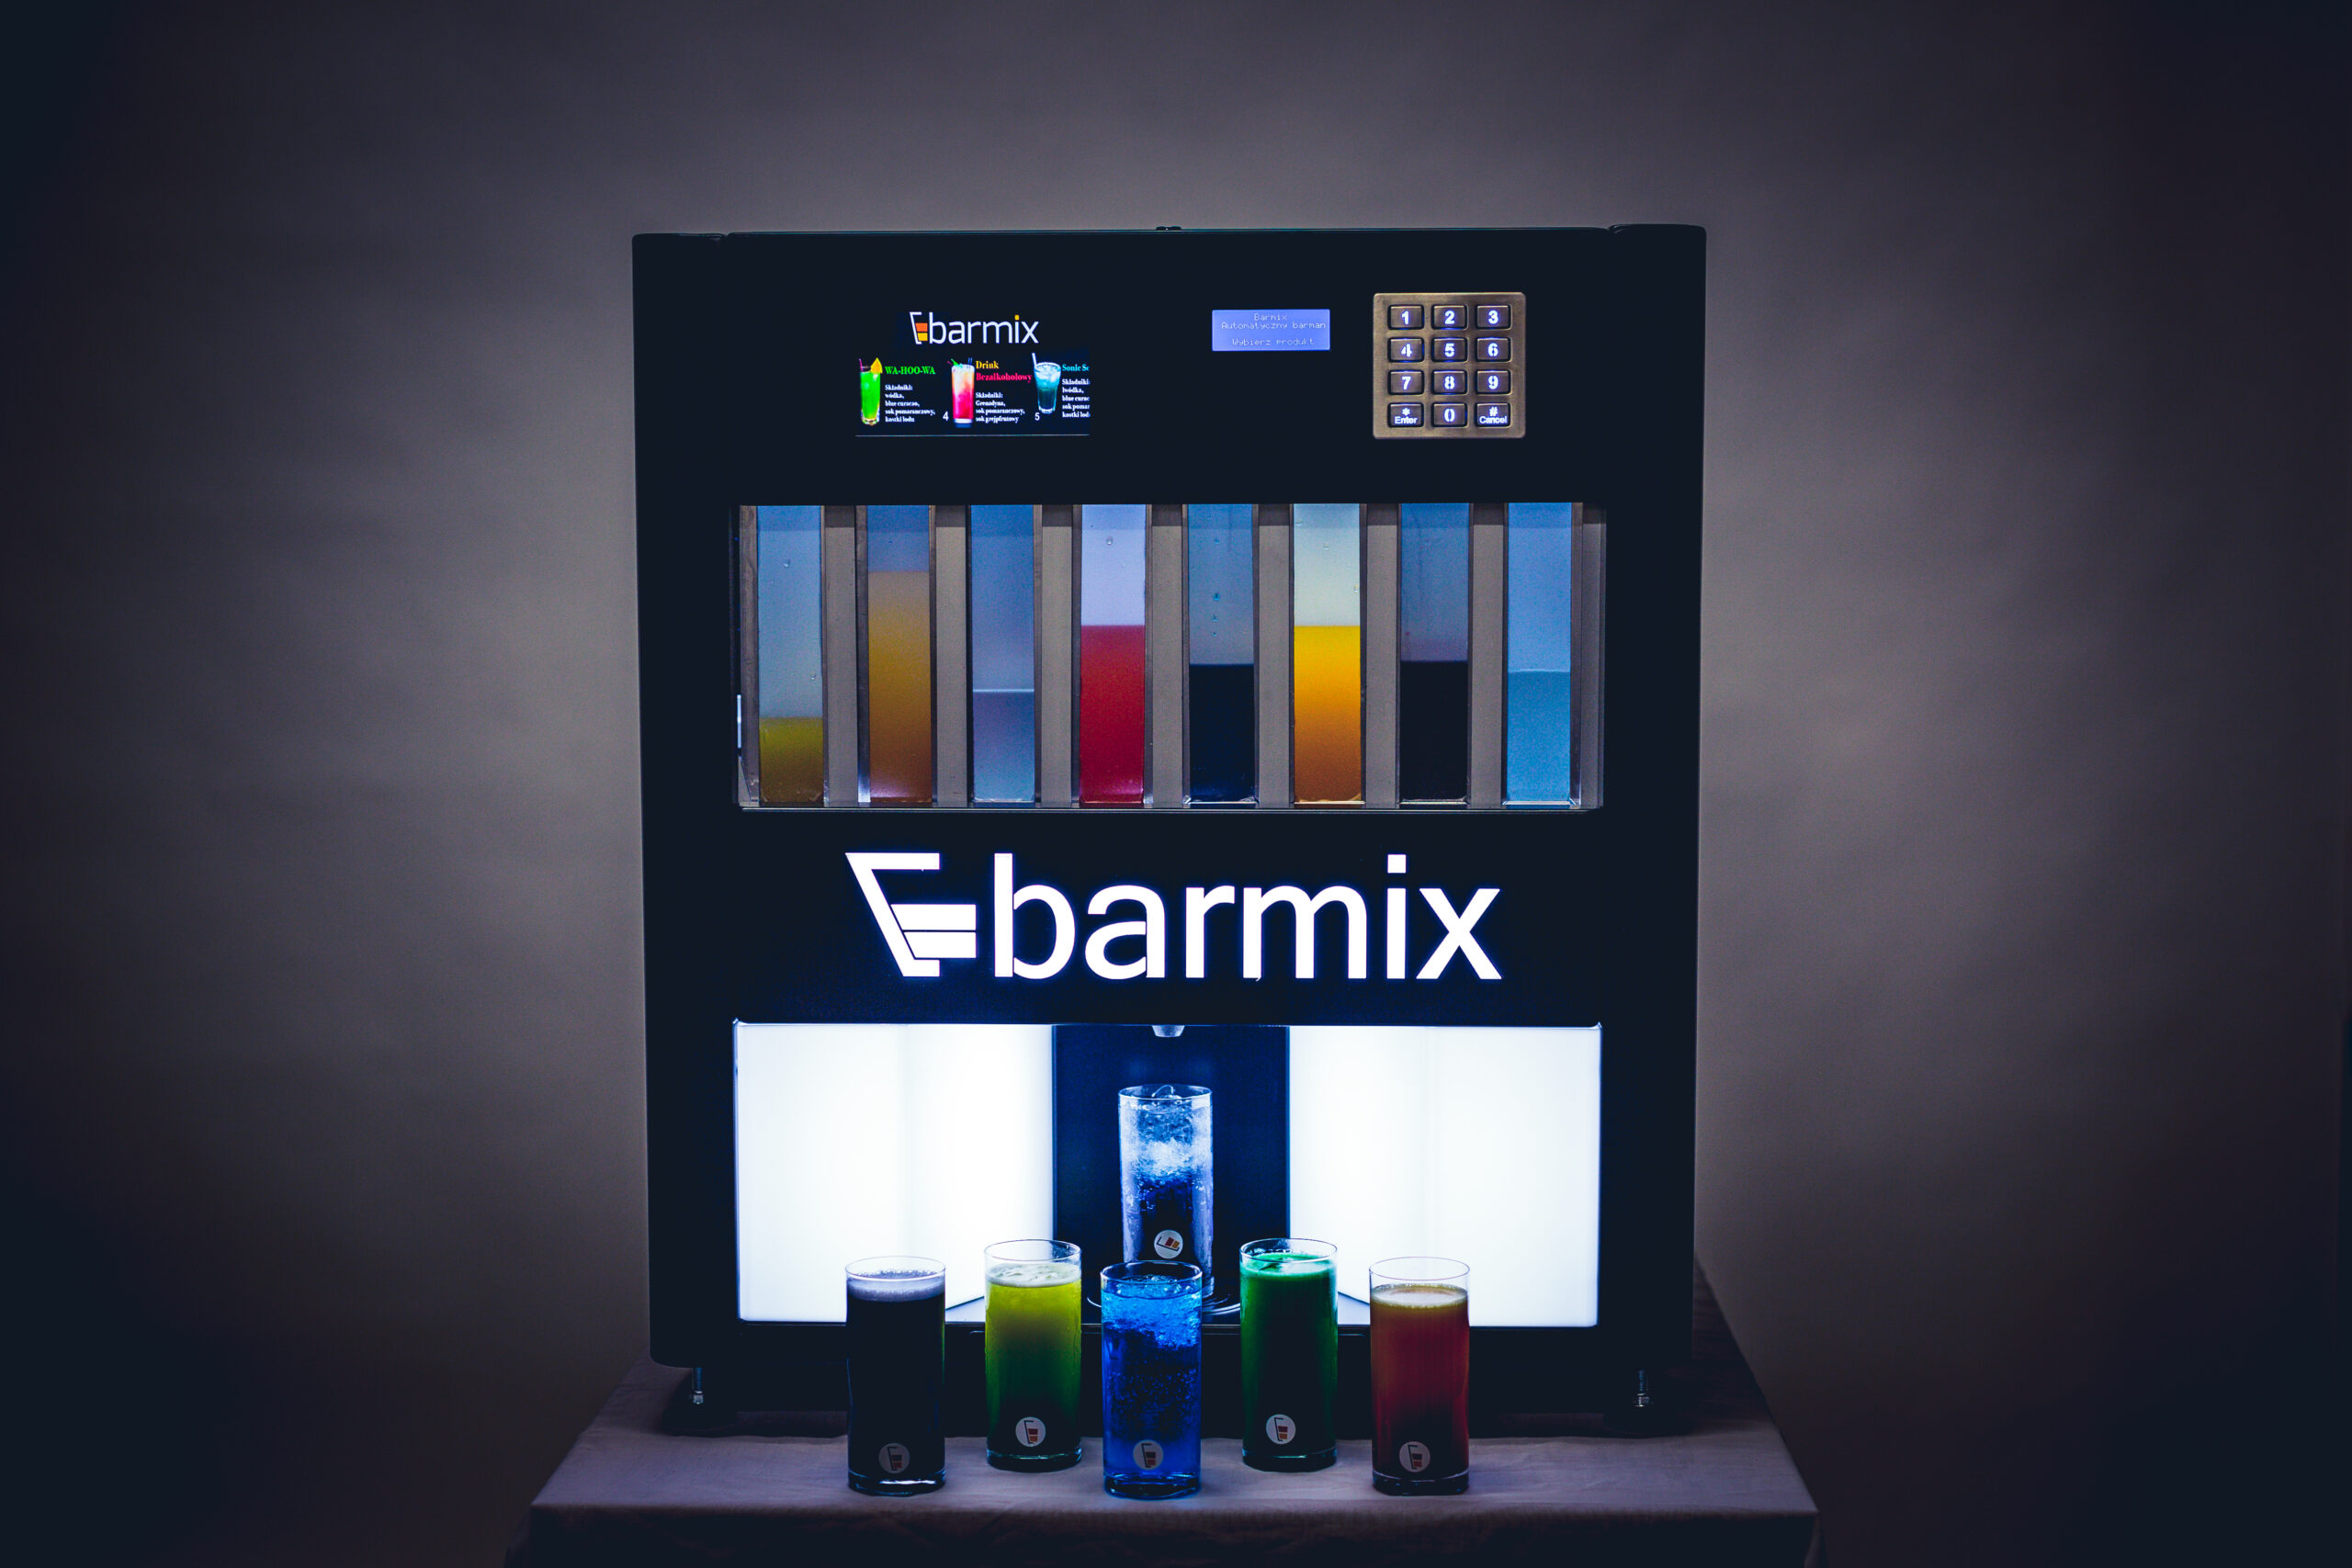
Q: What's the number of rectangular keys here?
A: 12